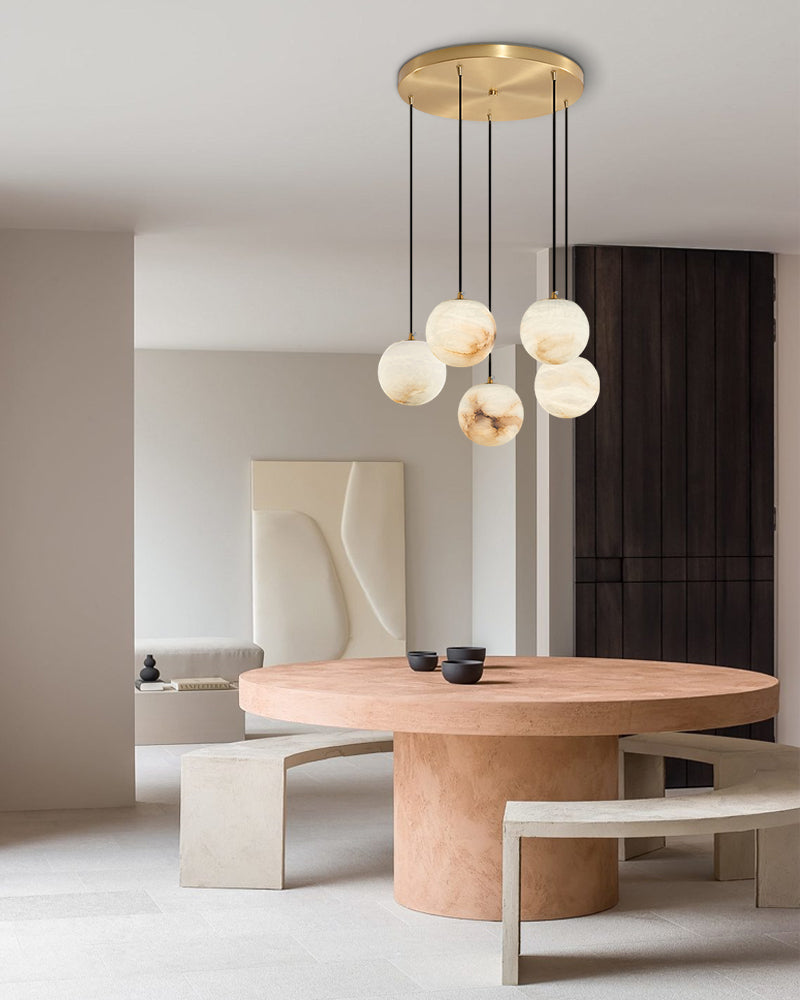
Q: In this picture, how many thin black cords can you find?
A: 5